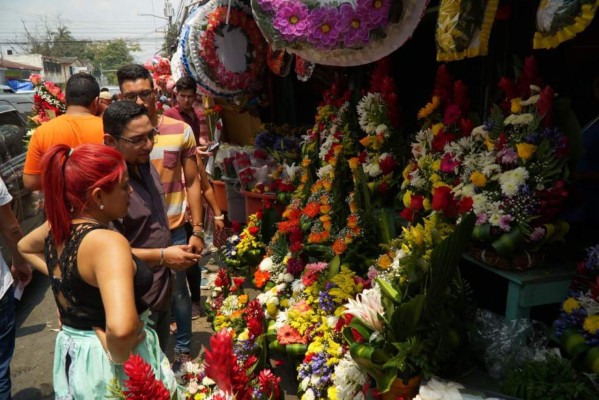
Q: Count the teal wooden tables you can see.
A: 1